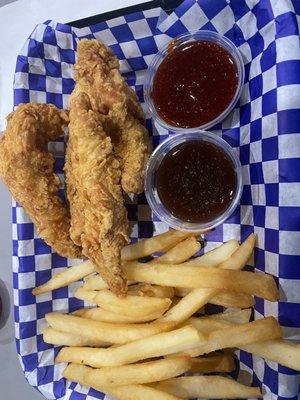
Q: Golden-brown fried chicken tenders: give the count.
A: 3